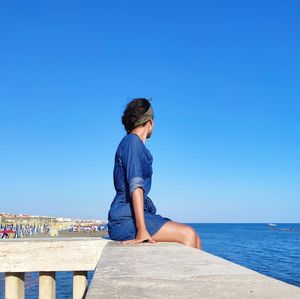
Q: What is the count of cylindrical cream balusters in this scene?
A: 3